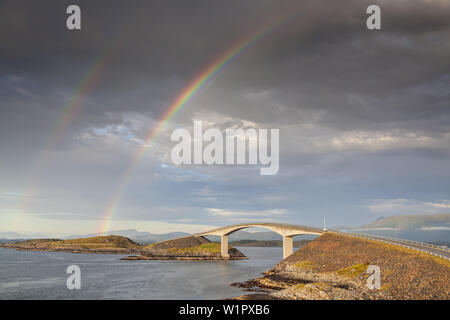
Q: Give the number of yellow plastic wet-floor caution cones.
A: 0